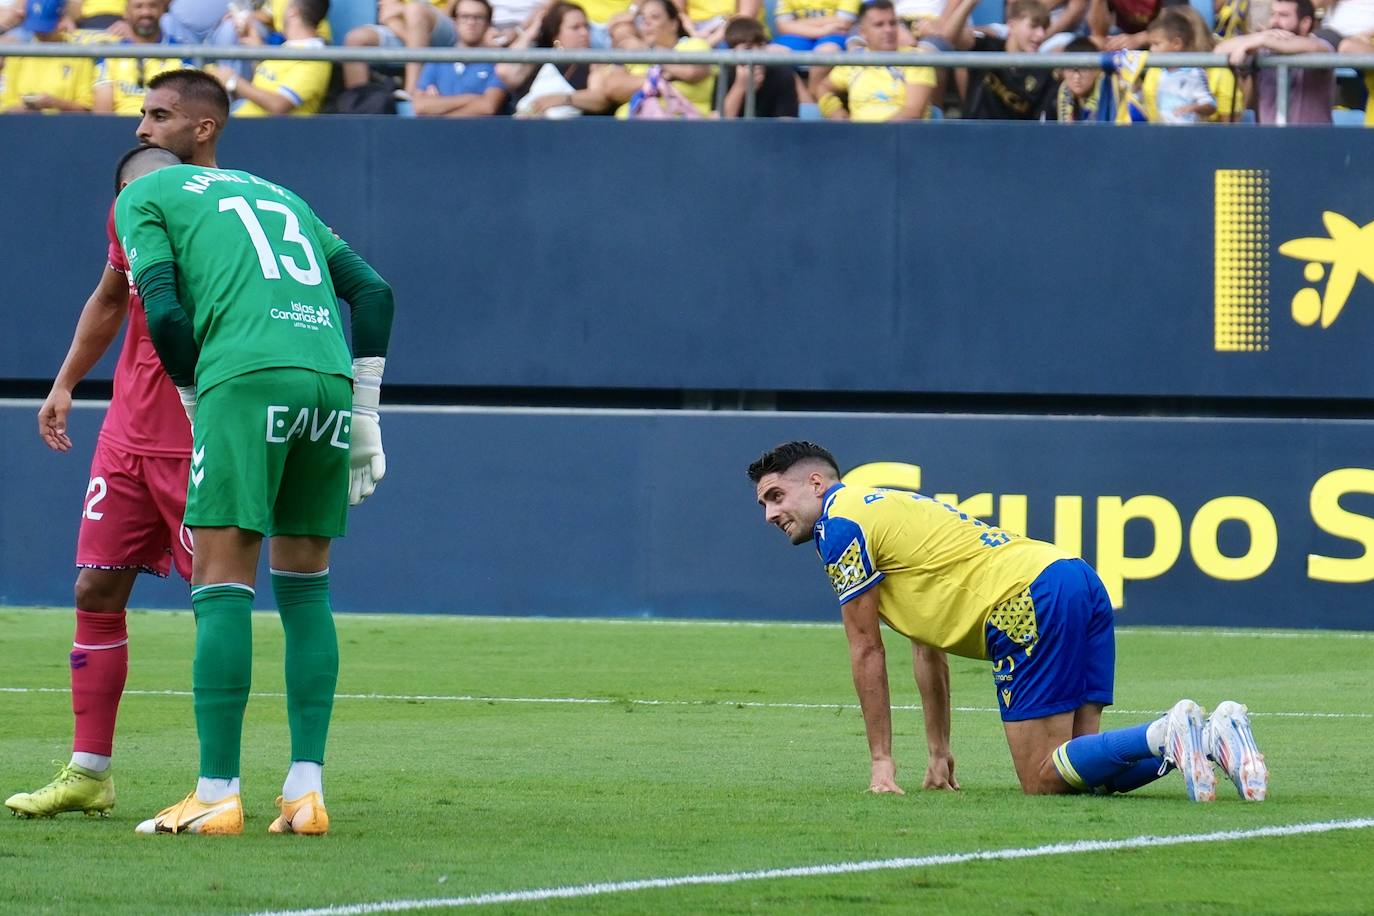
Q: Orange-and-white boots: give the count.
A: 2